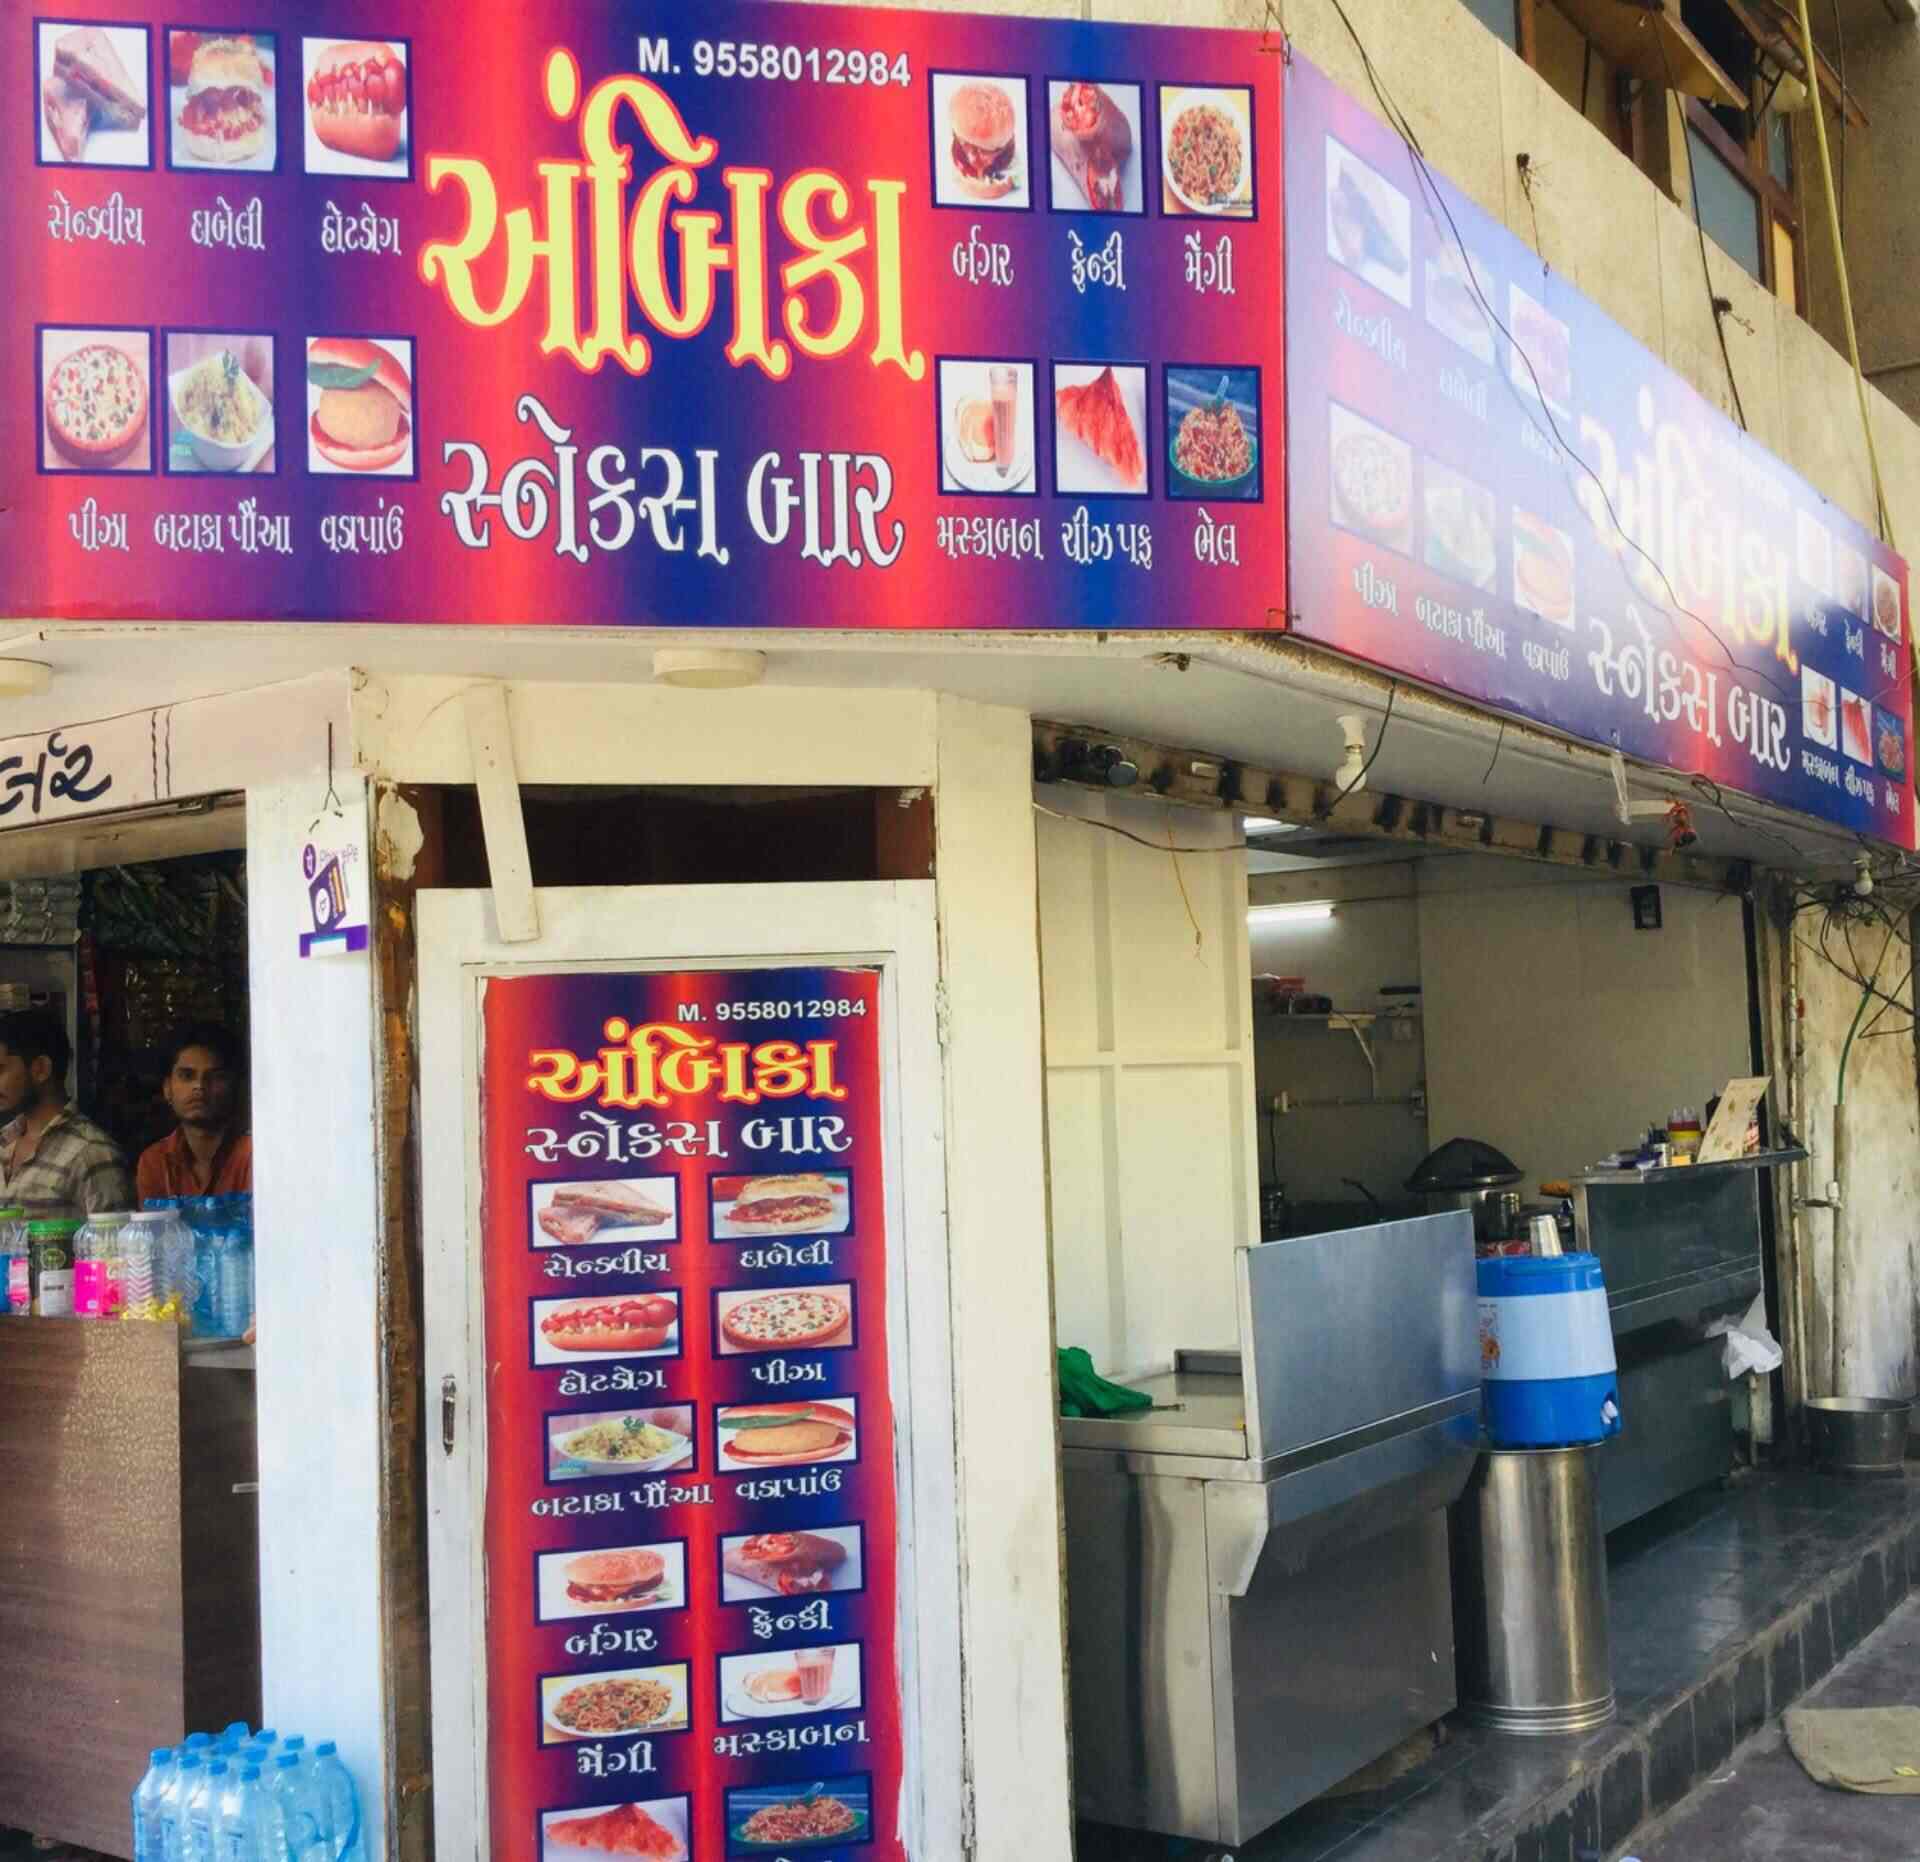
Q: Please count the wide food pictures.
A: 12